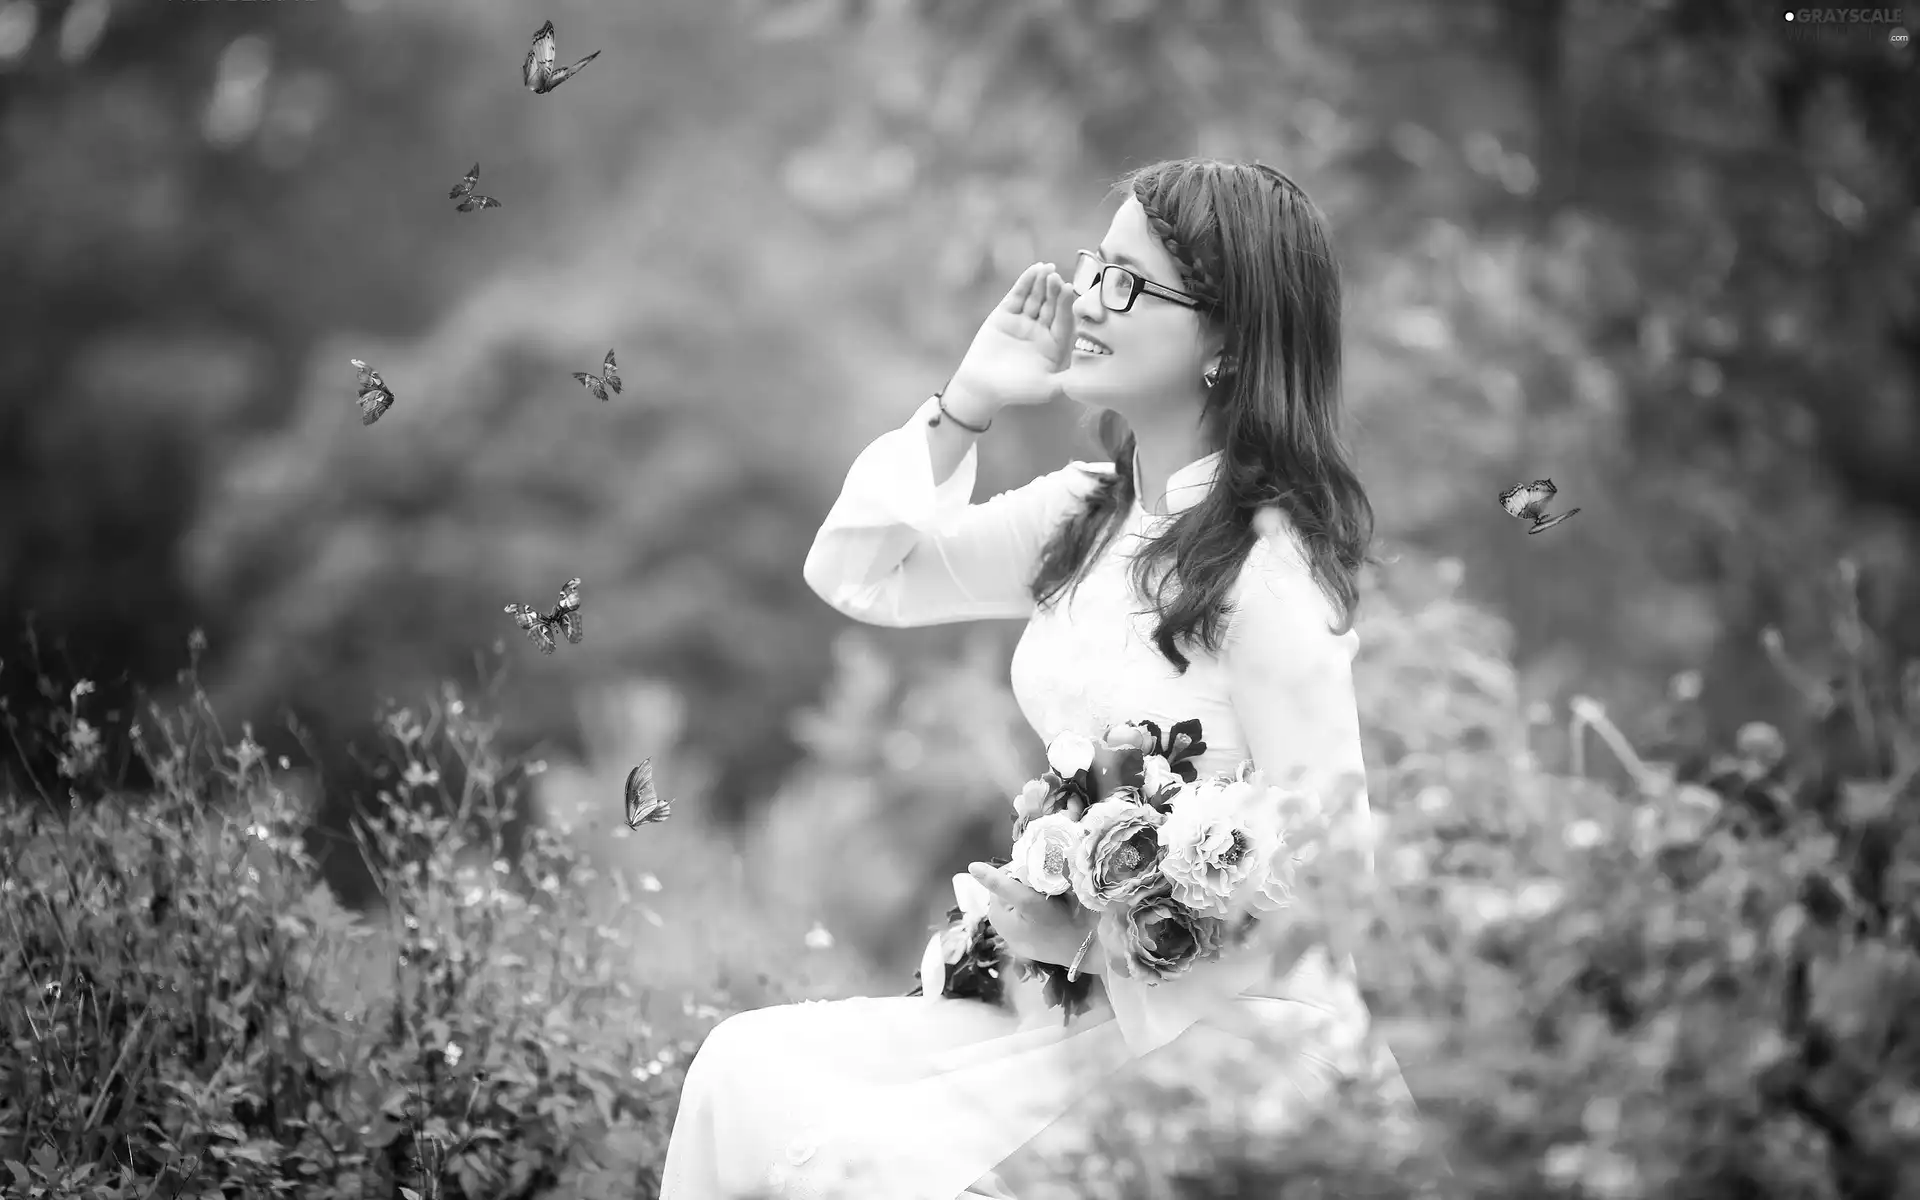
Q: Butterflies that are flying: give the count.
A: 7